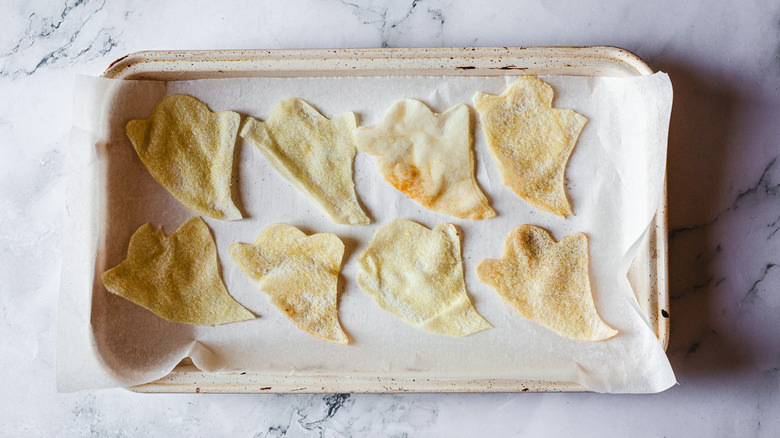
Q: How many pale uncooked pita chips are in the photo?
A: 8